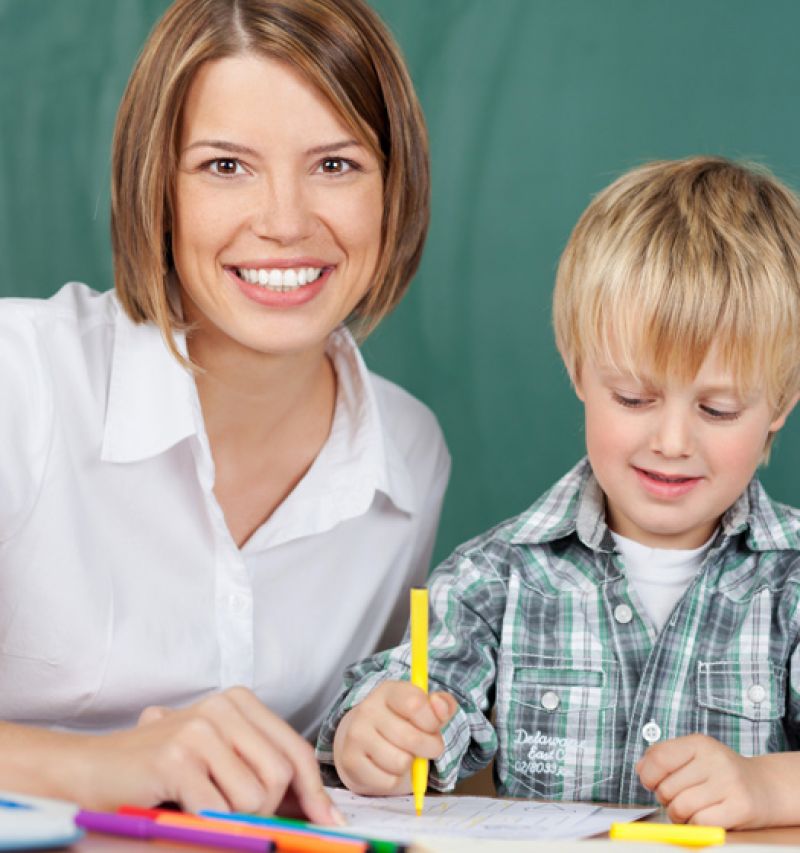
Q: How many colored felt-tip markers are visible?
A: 6